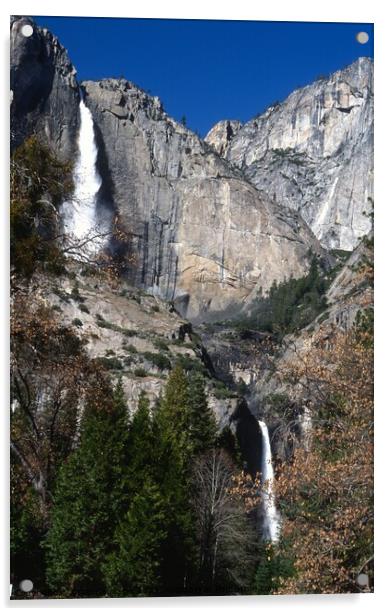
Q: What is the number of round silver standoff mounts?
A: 4